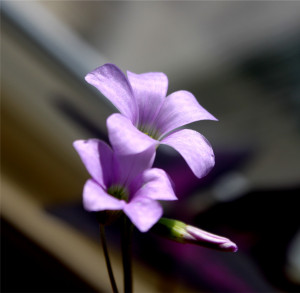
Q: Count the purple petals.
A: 10